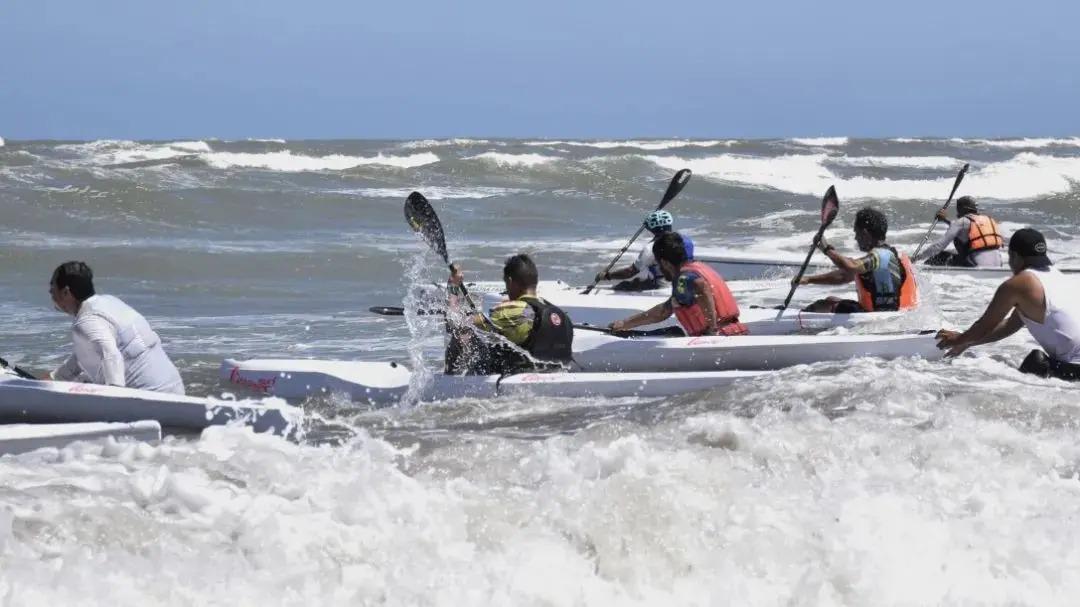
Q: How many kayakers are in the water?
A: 7